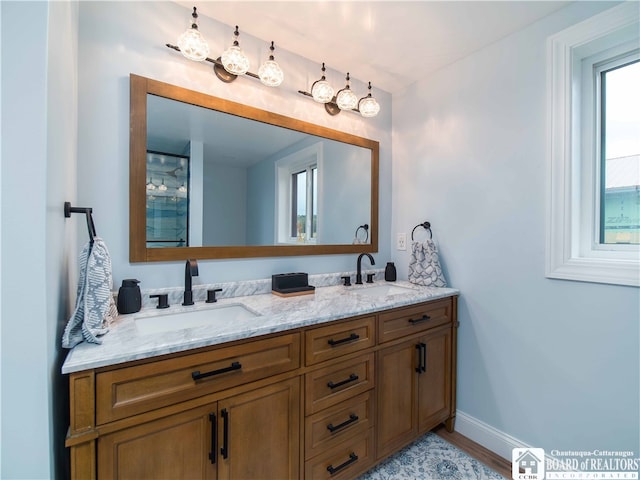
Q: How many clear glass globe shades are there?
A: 6